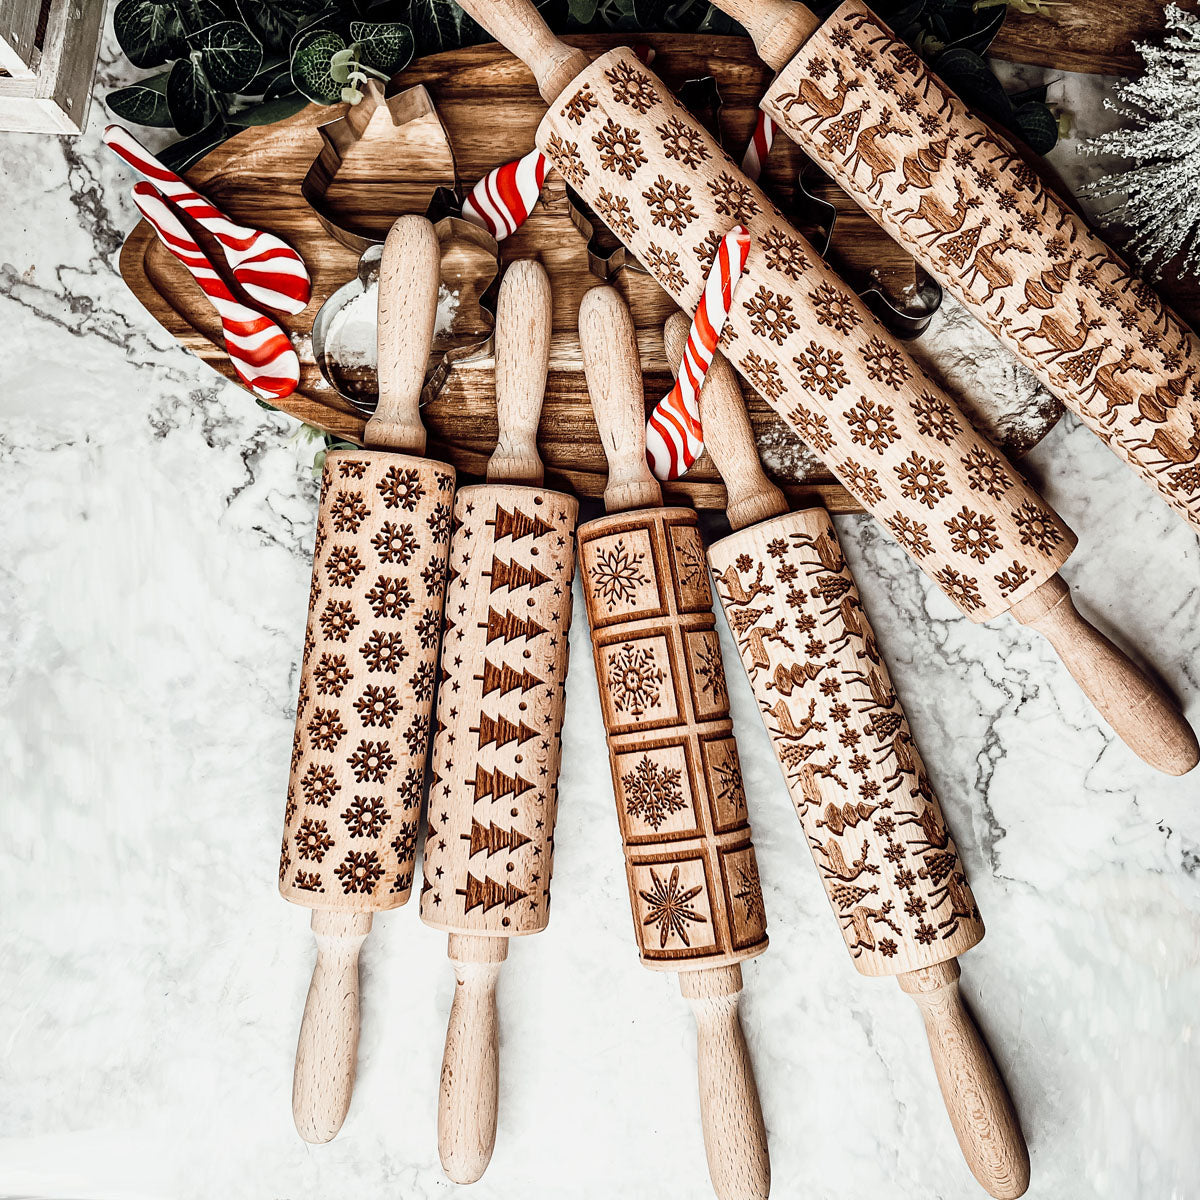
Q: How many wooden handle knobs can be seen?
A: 11